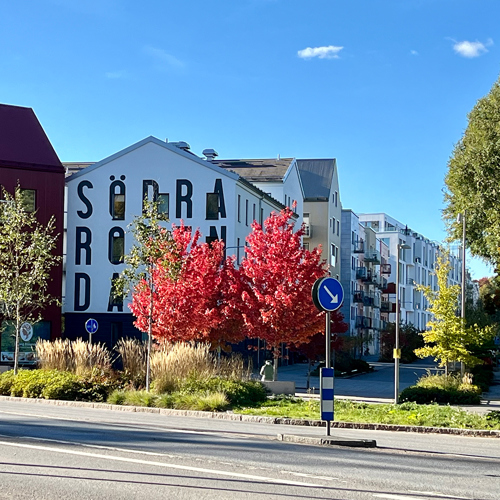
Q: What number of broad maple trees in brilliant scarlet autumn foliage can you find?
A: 2